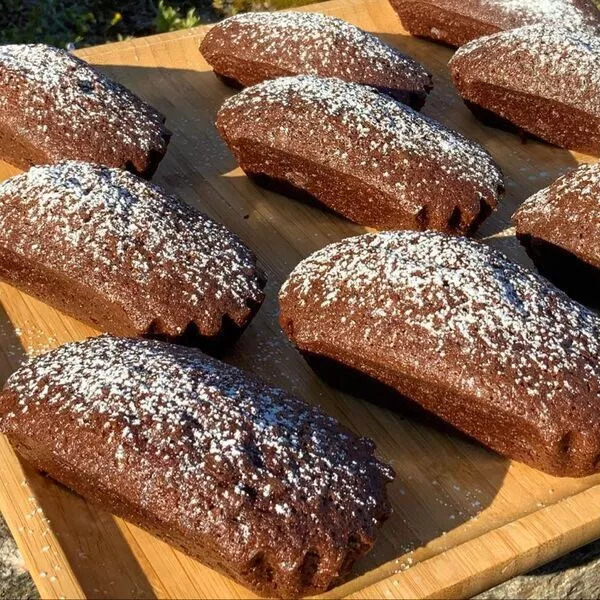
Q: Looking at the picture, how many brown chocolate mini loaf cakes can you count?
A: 9